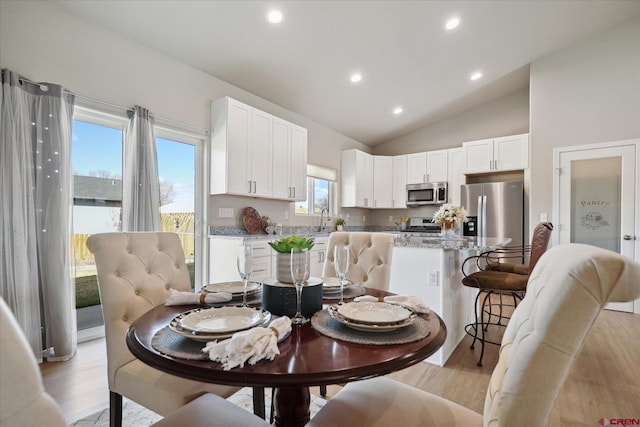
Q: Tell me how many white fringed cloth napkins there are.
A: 3